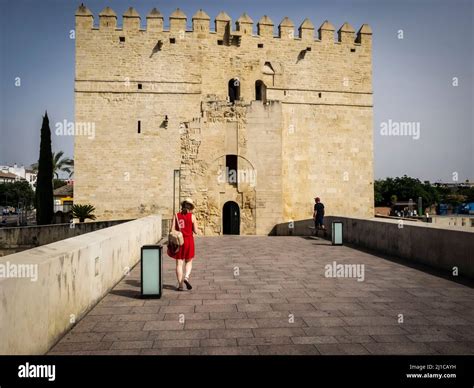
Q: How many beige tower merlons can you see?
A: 14